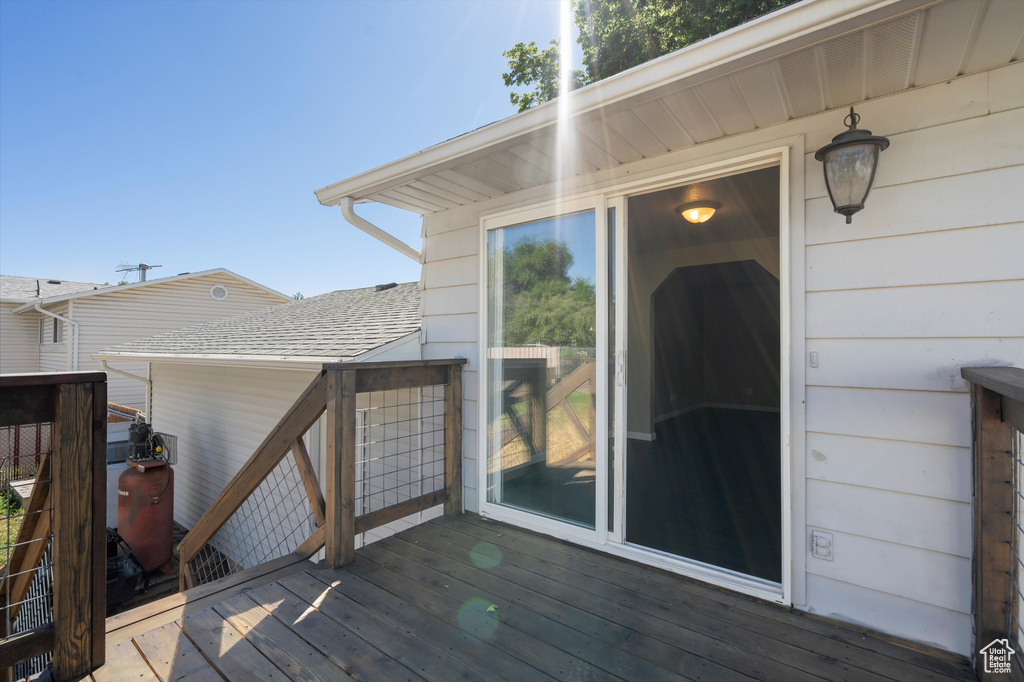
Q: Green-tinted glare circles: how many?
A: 2